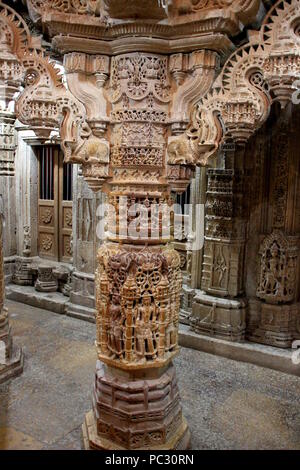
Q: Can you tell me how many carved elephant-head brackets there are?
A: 2